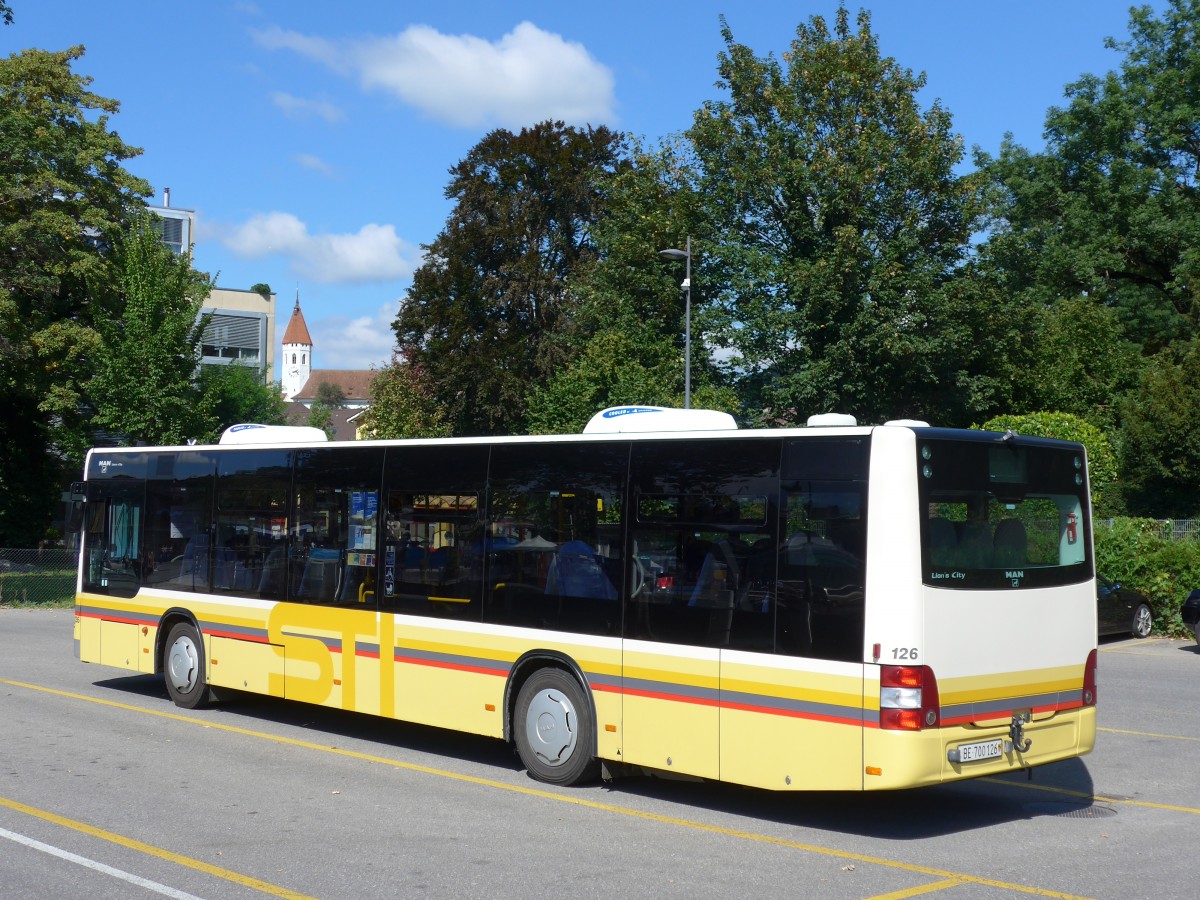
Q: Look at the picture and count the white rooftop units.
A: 4